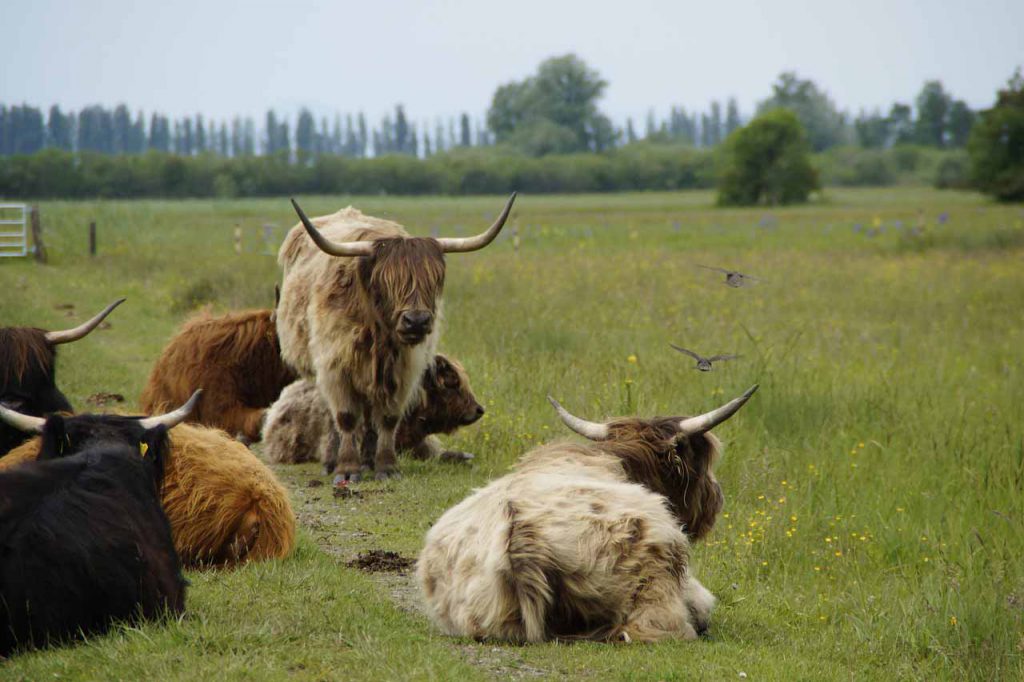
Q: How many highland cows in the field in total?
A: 7